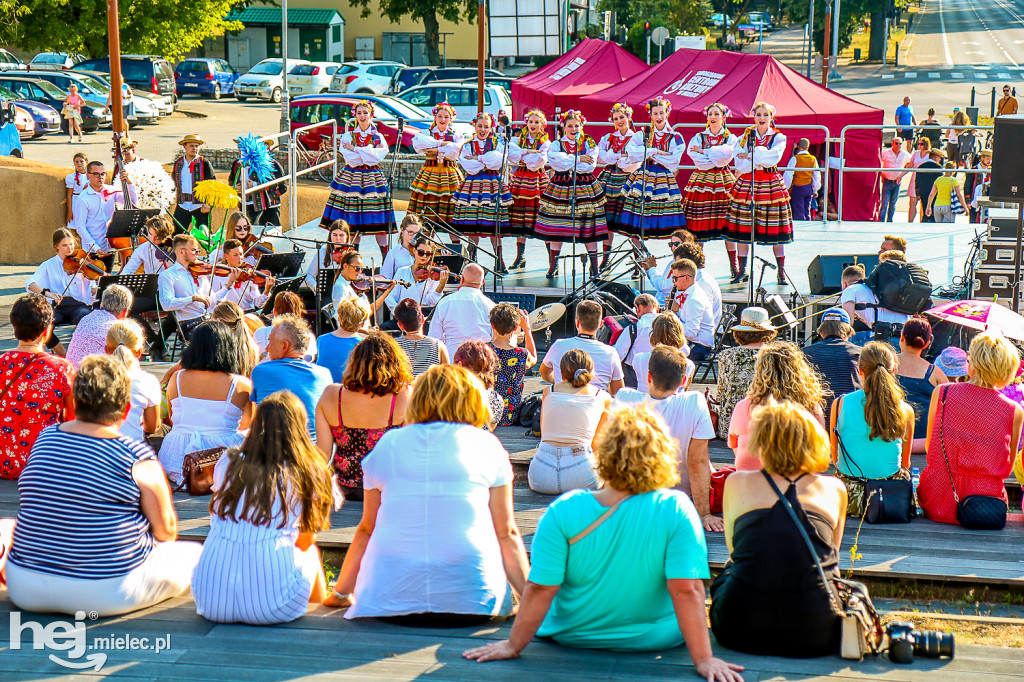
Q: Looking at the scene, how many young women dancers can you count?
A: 9